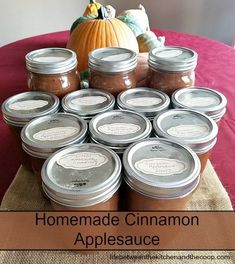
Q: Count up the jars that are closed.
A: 12